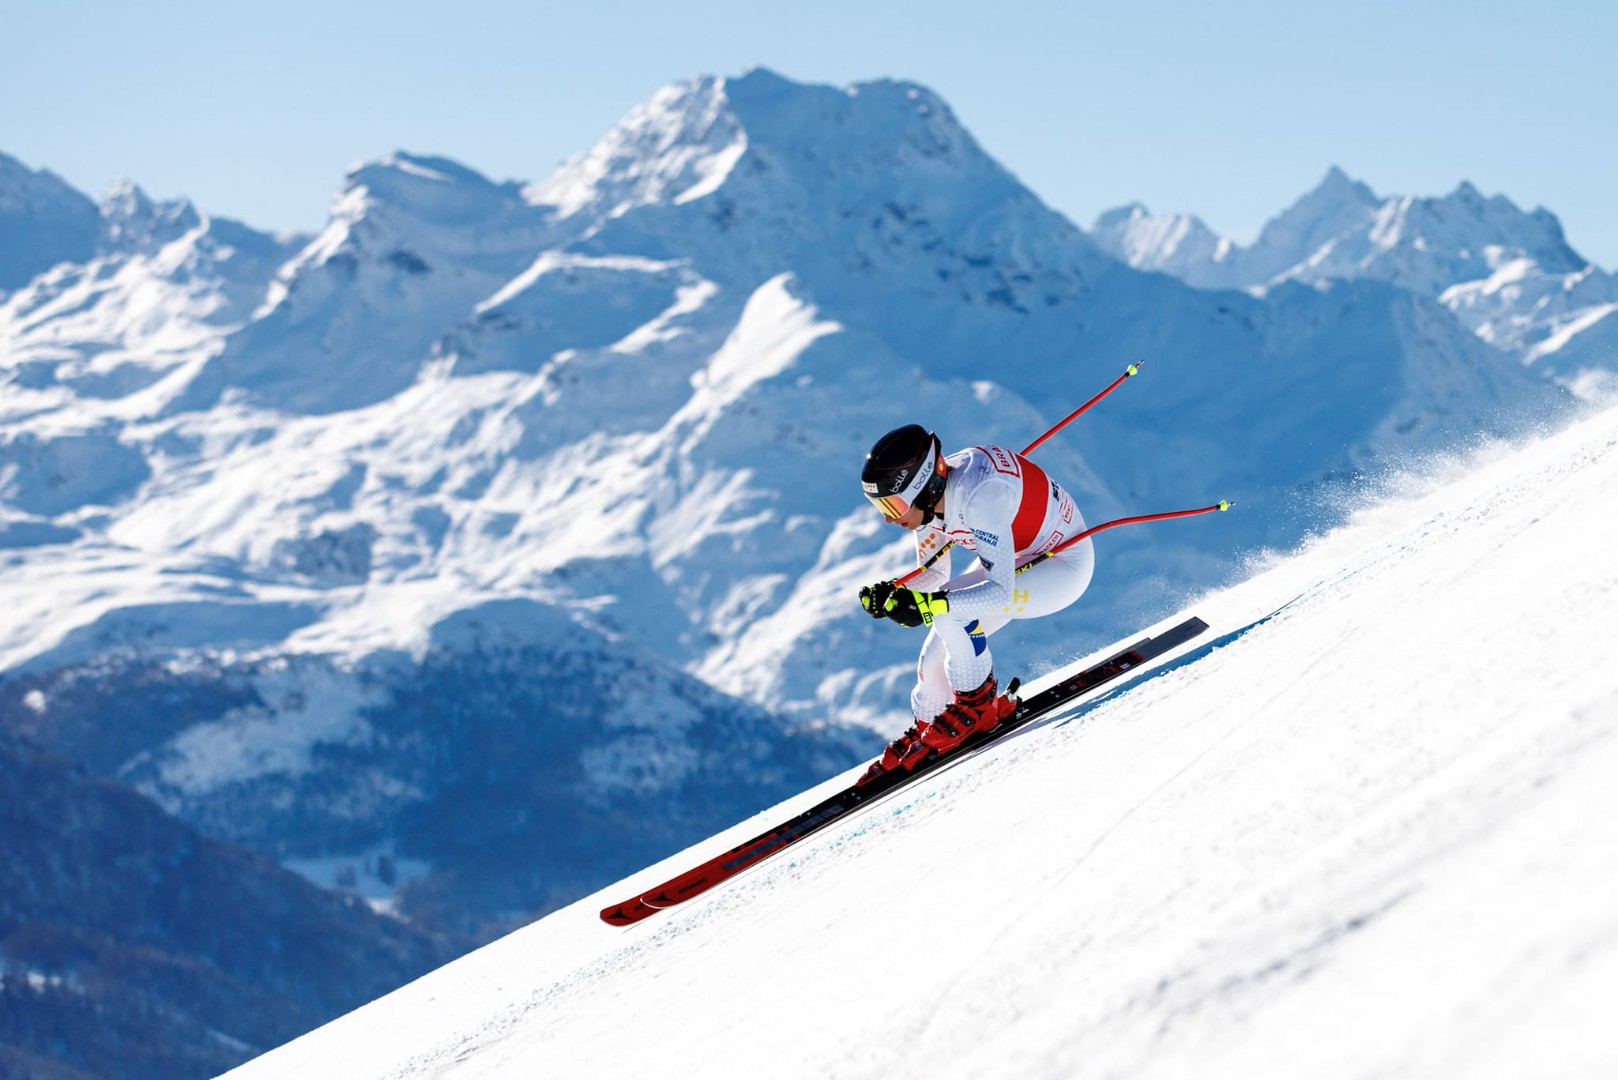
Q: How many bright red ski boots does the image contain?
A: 2